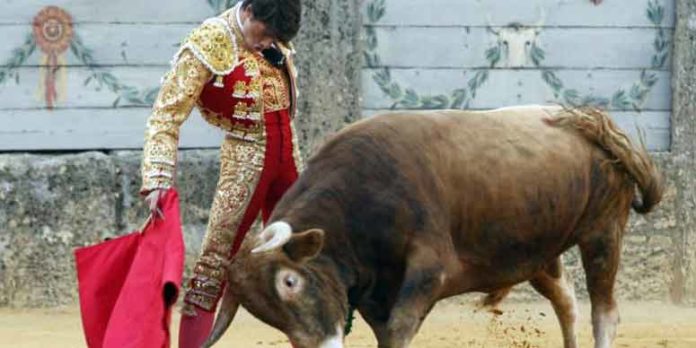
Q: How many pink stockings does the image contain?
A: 1